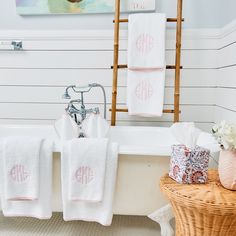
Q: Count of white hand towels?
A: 4